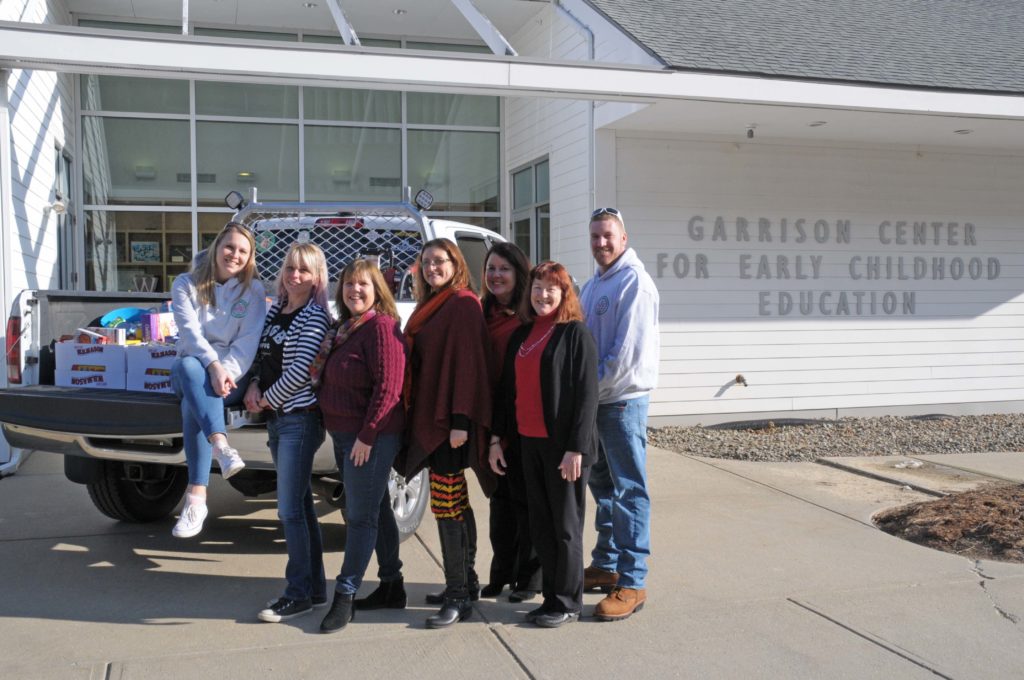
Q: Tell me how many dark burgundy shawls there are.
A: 1